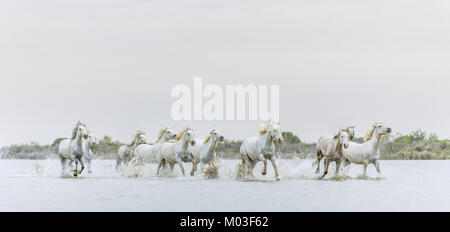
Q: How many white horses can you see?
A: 10